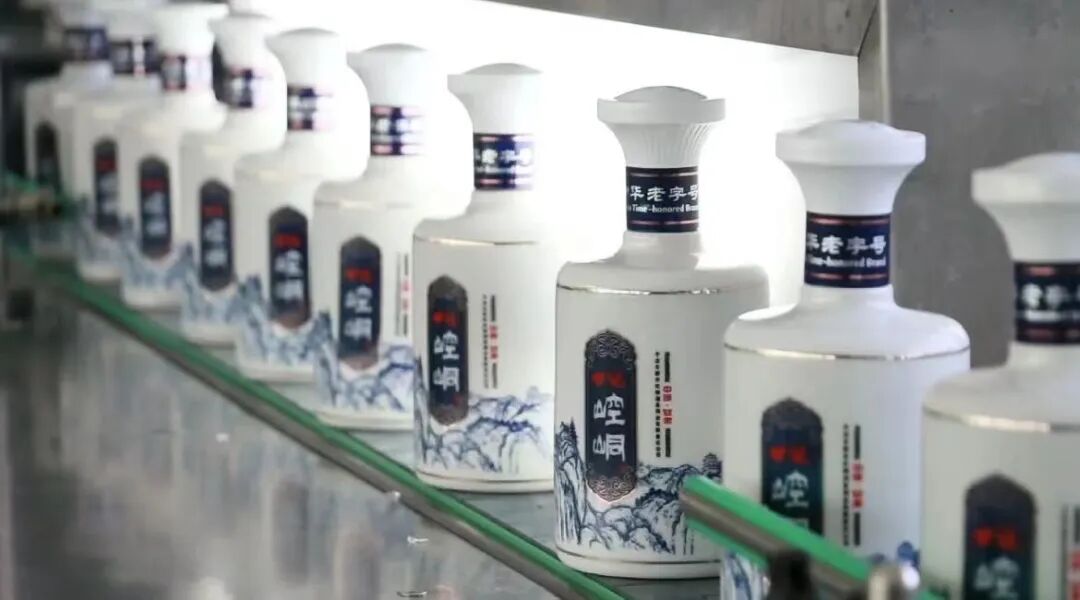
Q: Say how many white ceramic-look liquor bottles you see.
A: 10